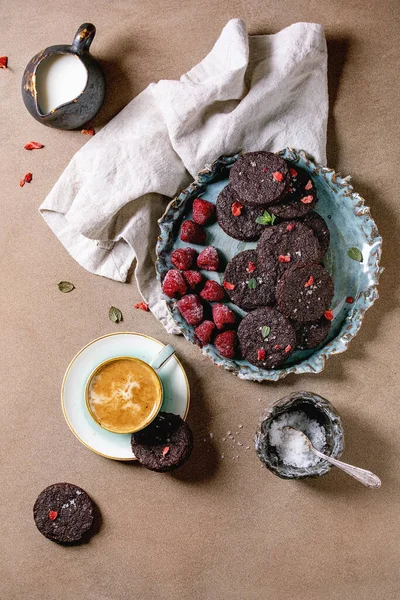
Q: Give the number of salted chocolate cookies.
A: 11